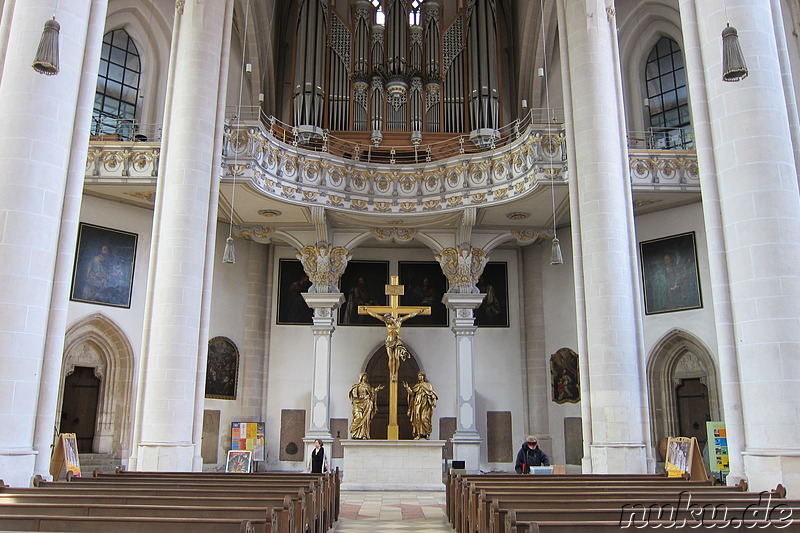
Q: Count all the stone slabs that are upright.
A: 6